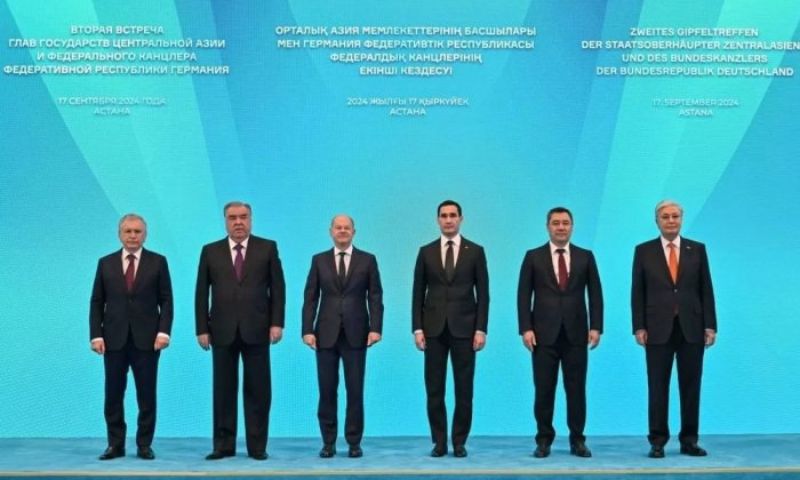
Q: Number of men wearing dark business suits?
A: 6